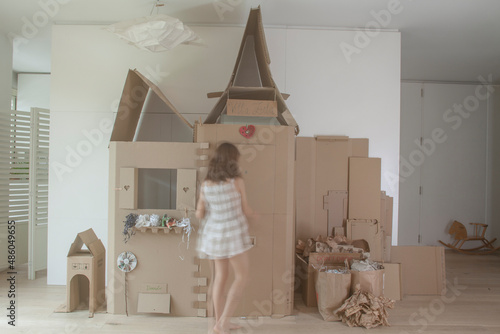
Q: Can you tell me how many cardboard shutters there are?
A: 2